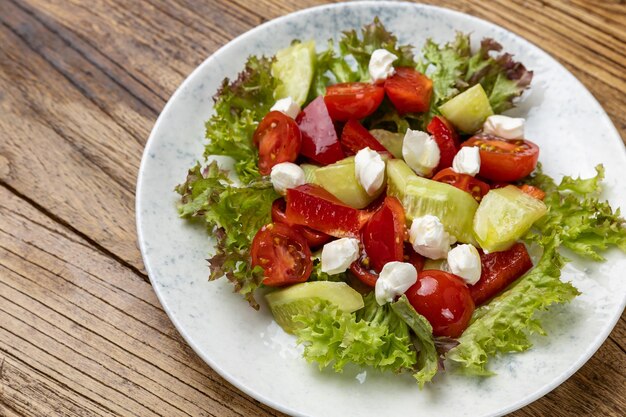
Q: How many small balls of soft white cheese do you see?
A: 11